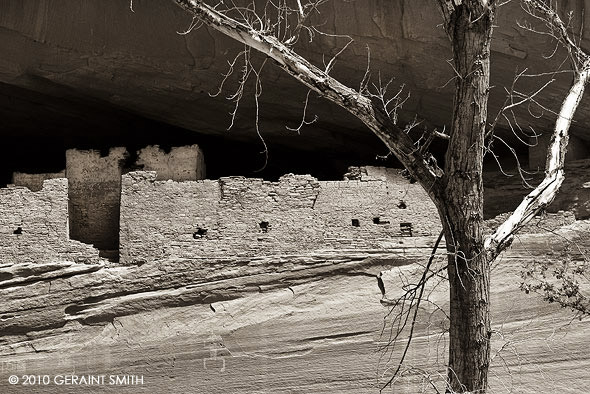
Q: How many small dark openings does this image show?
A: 7